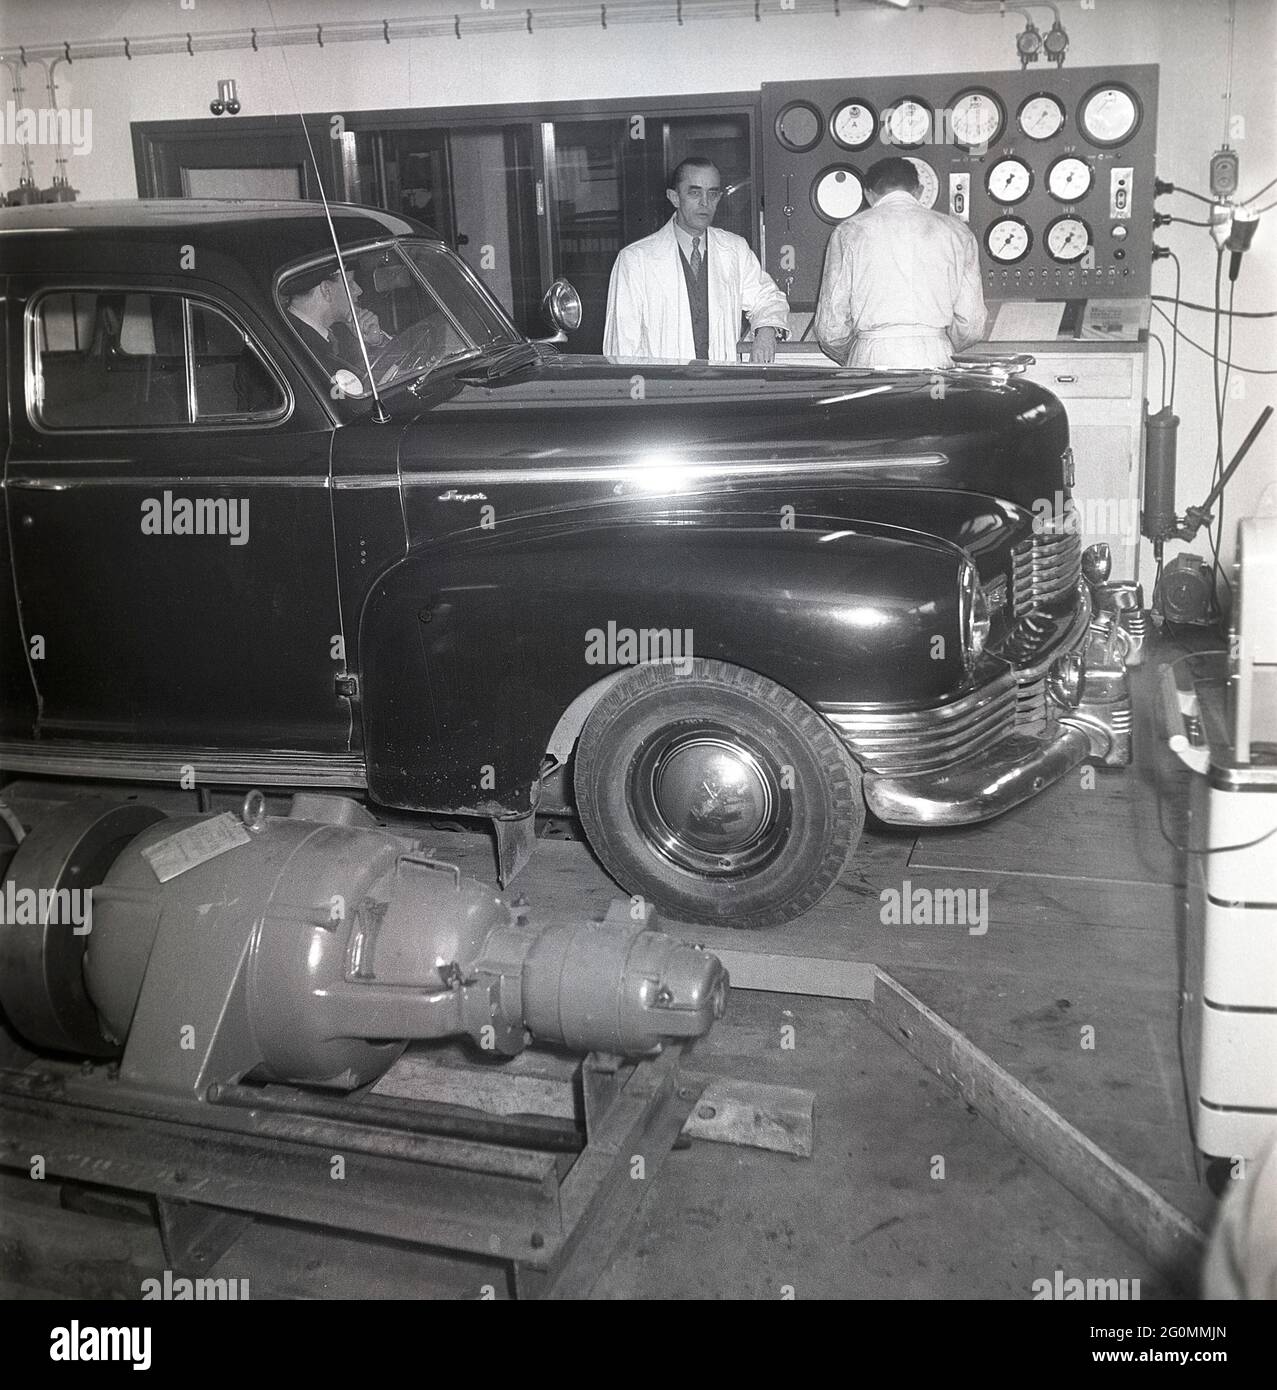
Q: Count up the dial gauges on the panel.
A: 12